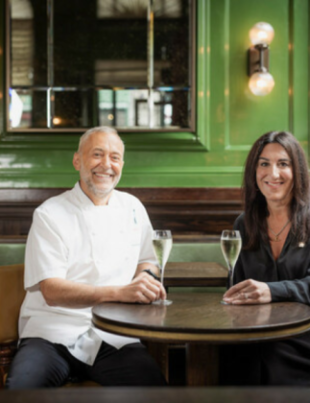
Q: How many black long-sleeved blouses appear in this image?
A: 1